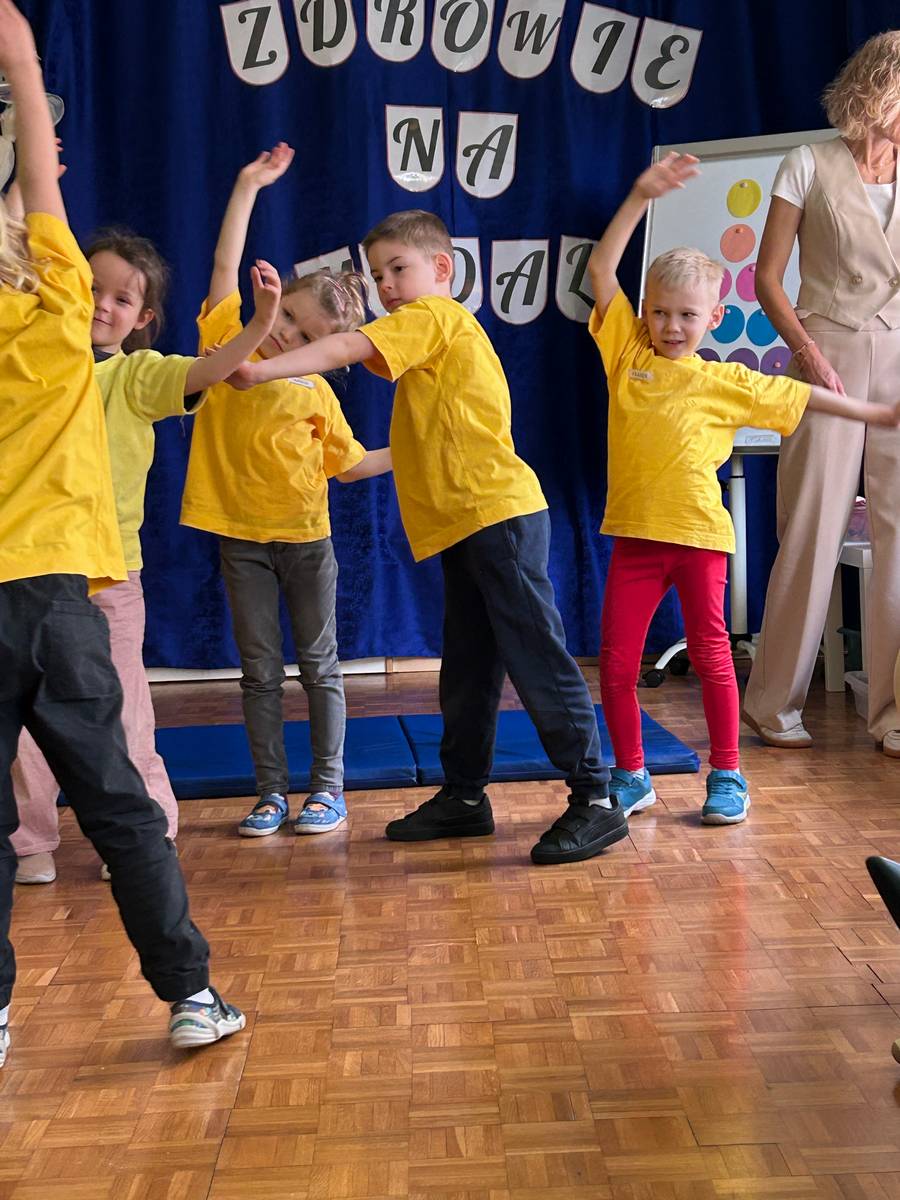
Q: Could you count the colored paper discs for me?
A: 9